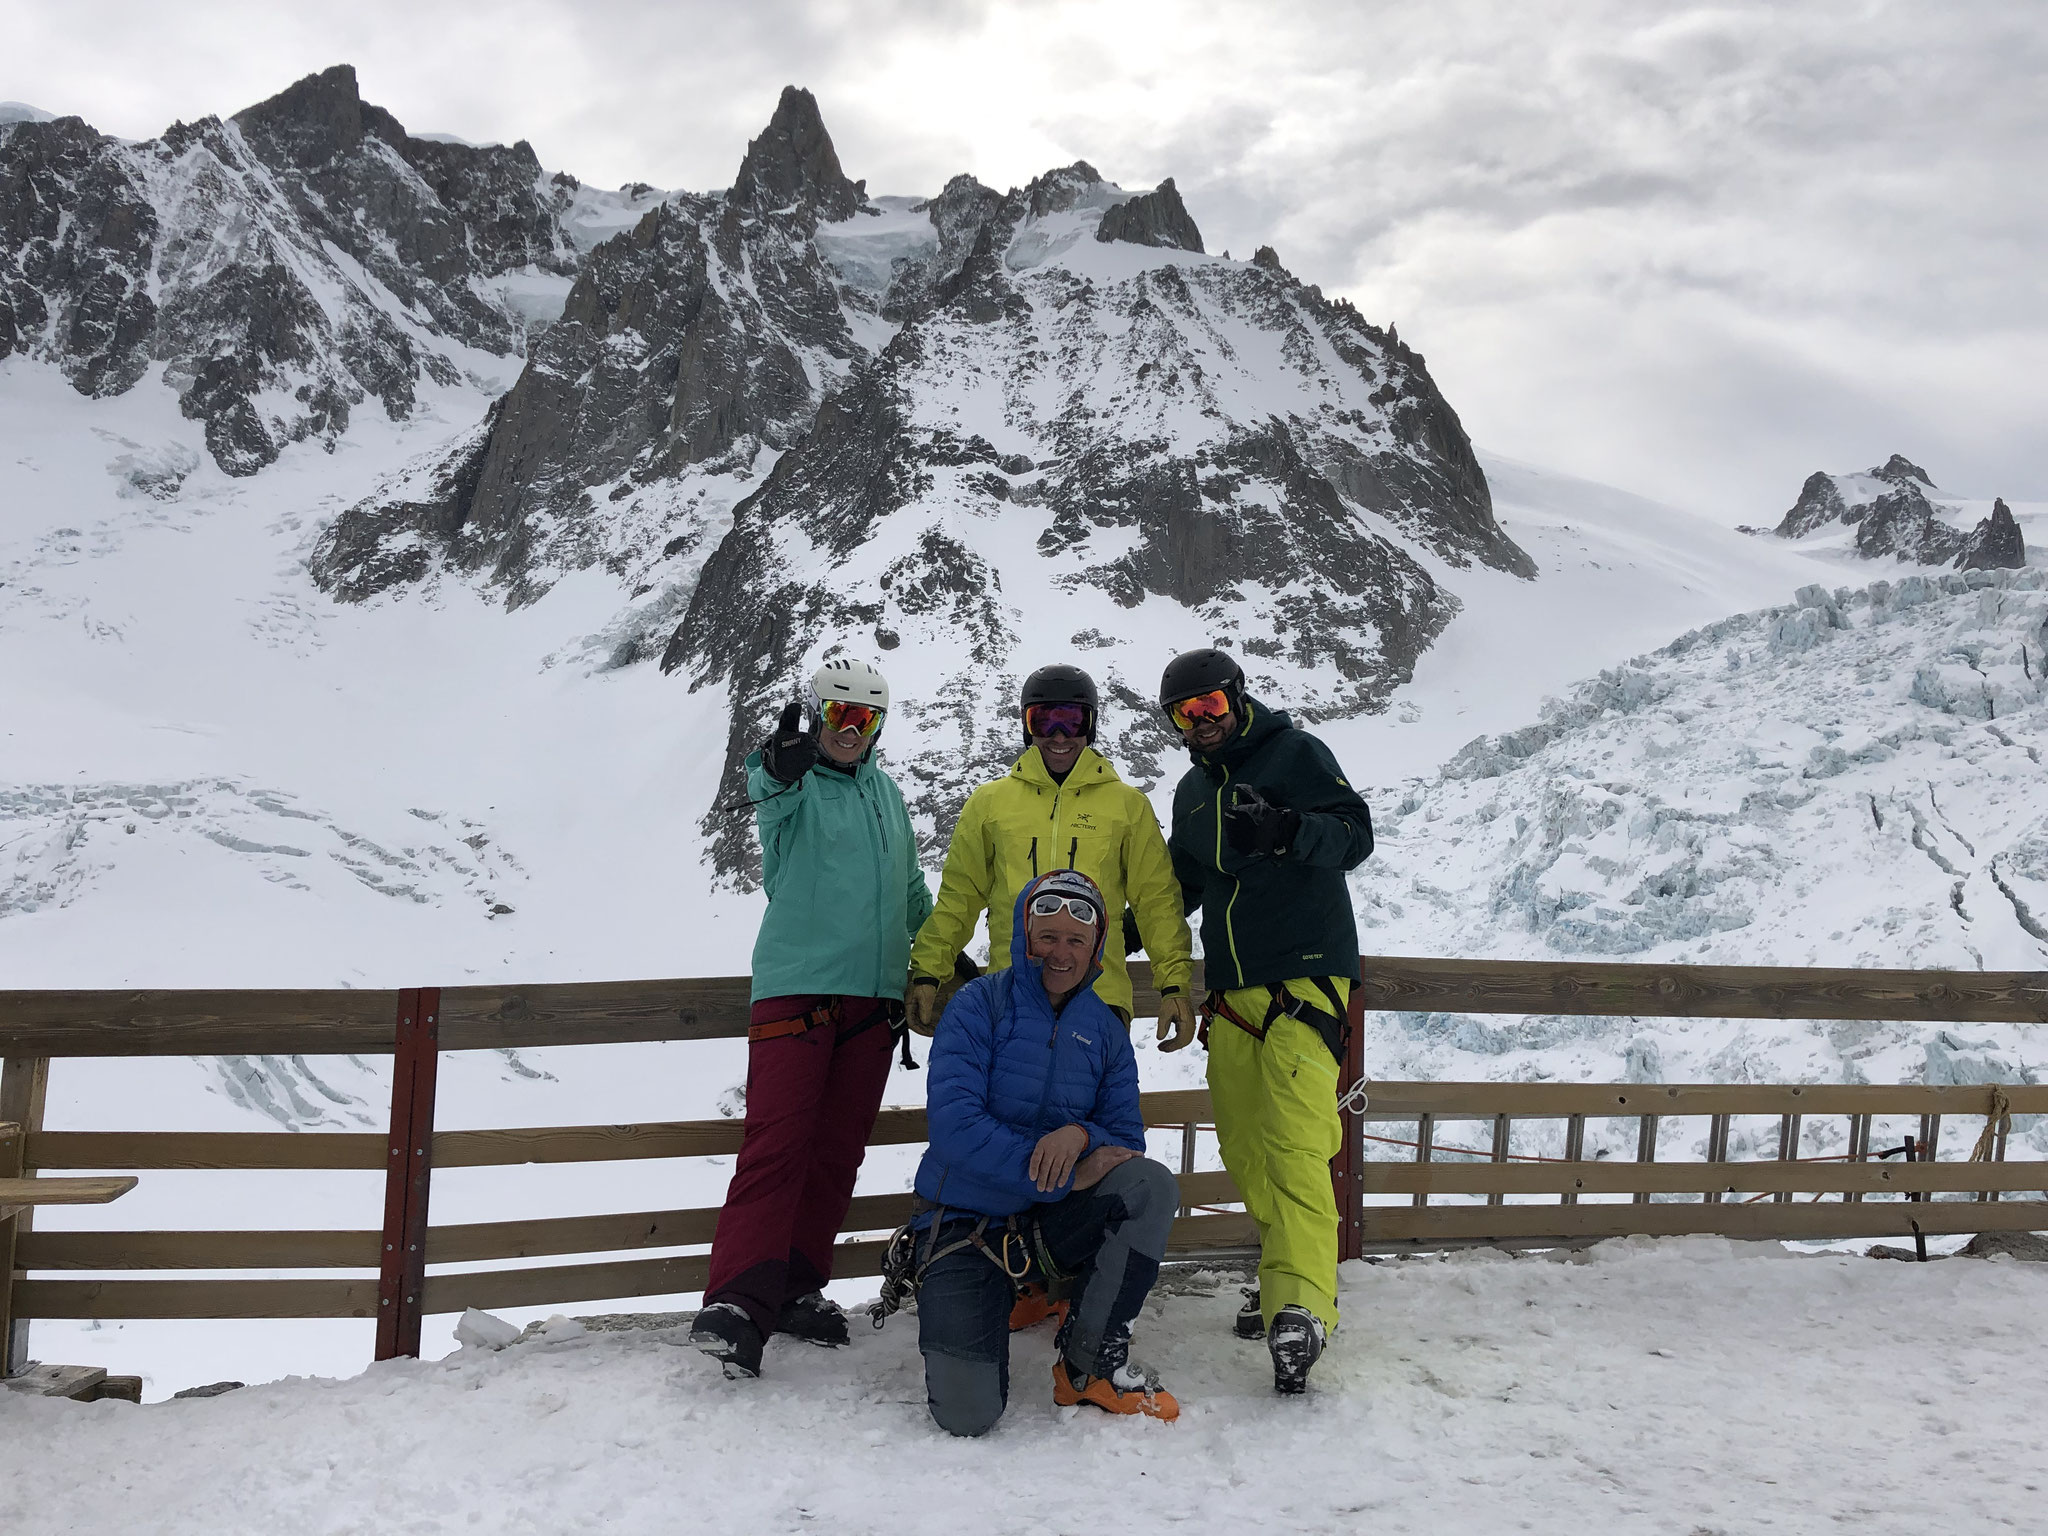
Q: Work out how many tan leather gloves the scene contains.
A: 2